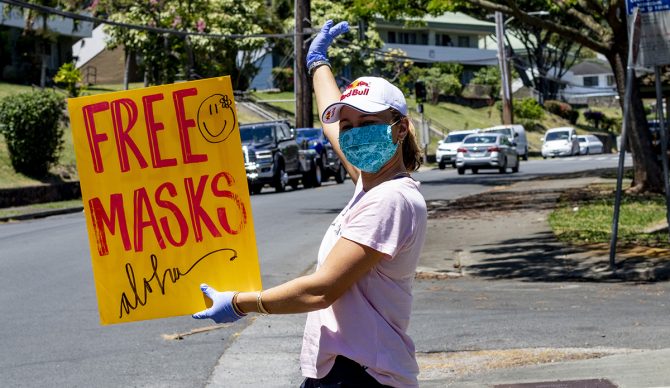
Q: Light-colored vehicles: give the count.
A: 5